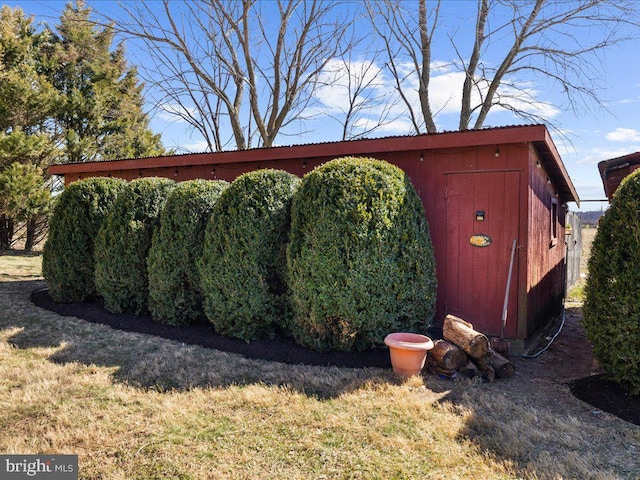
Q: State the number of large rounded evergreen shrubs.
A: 6